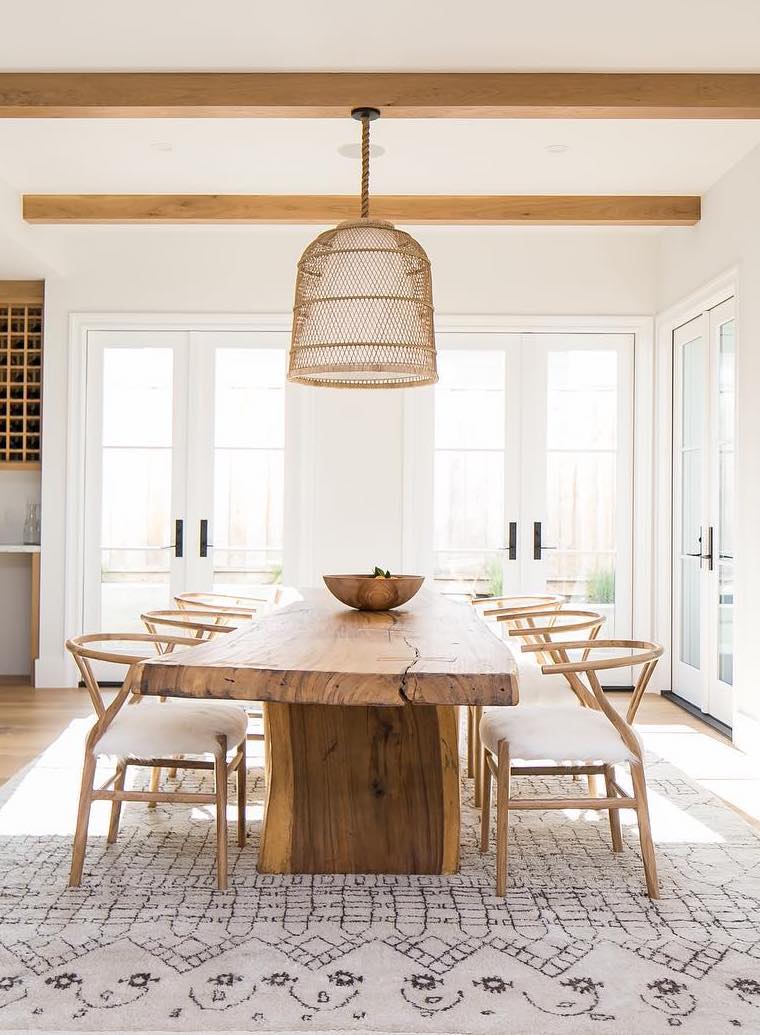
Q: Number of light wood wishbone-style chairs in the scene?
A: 6